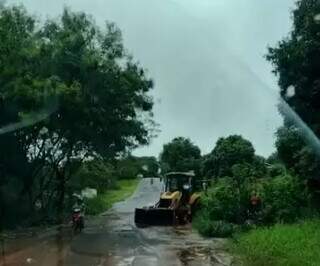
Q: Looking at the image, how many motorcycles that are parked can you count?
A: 1